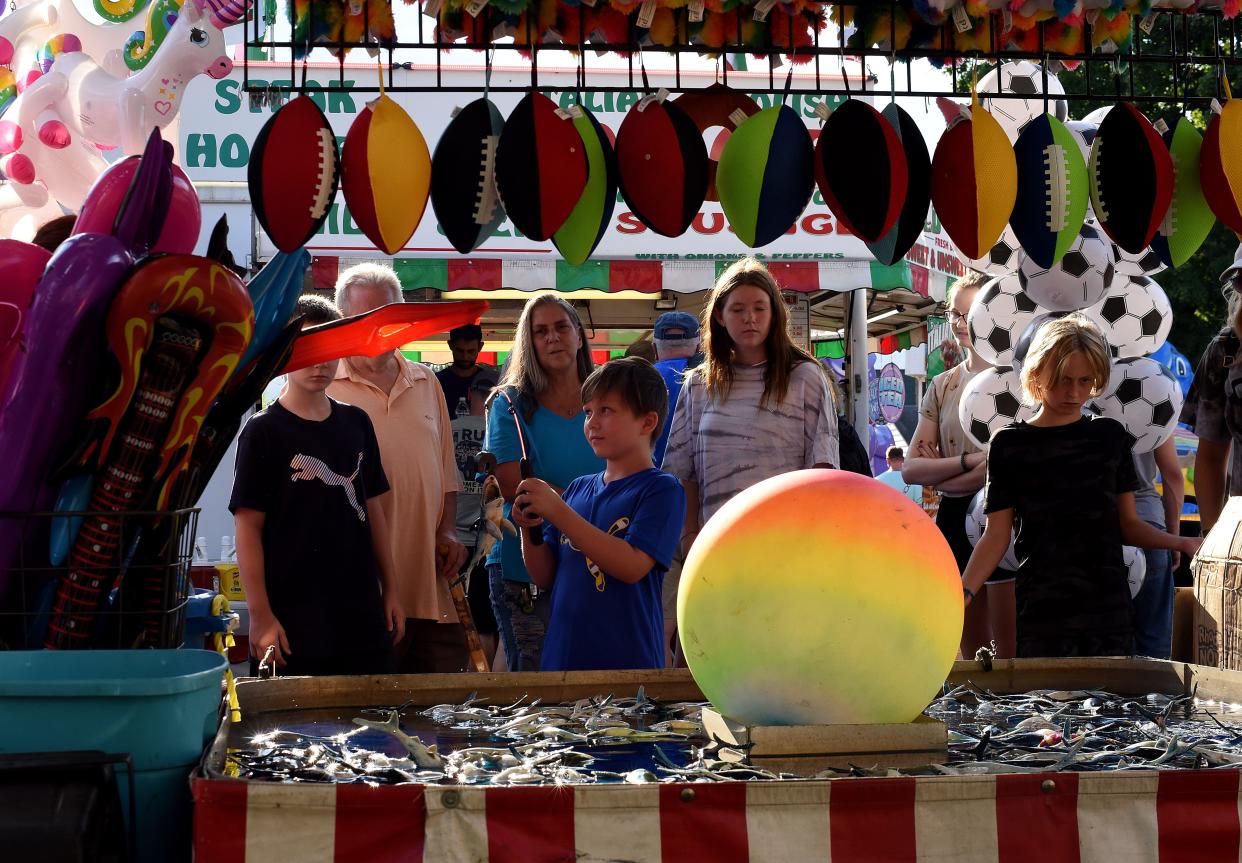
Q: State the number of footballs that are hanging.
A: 14